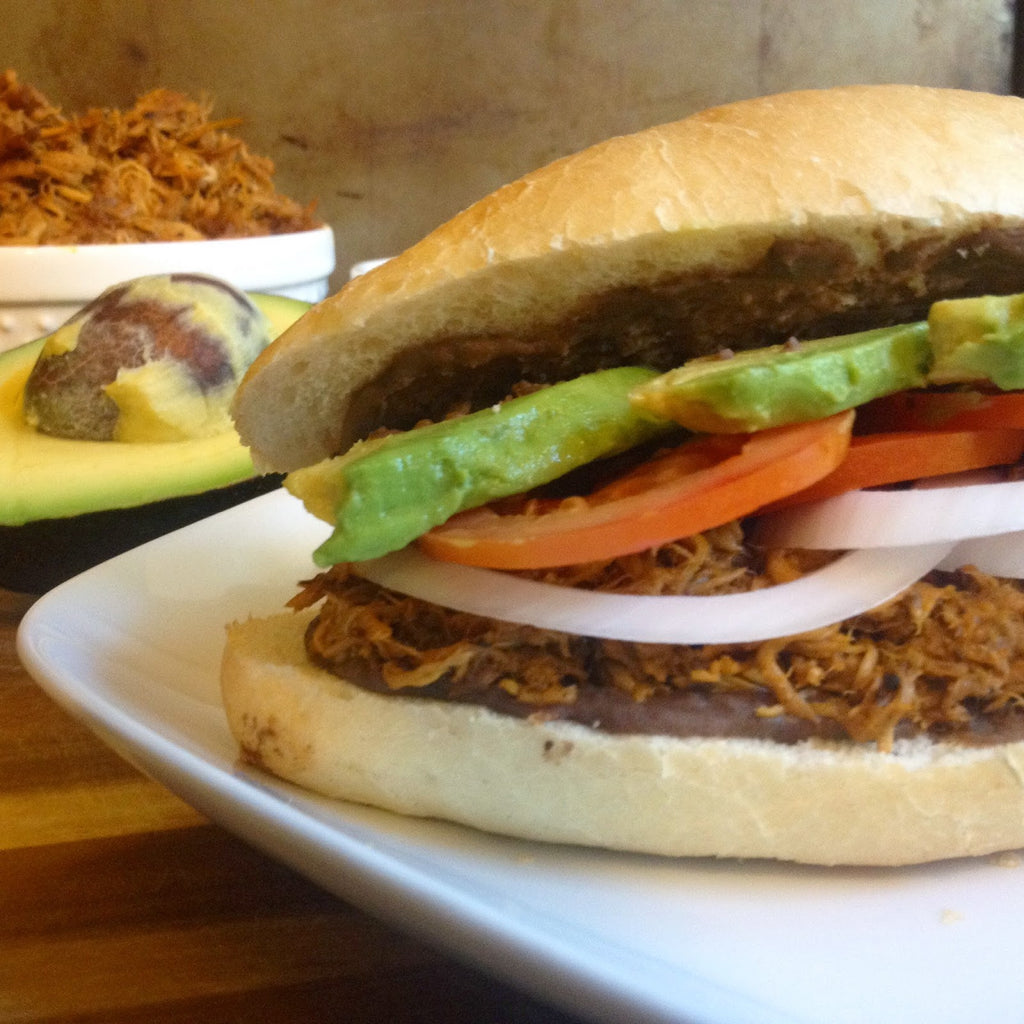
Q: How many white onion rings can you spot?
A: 3